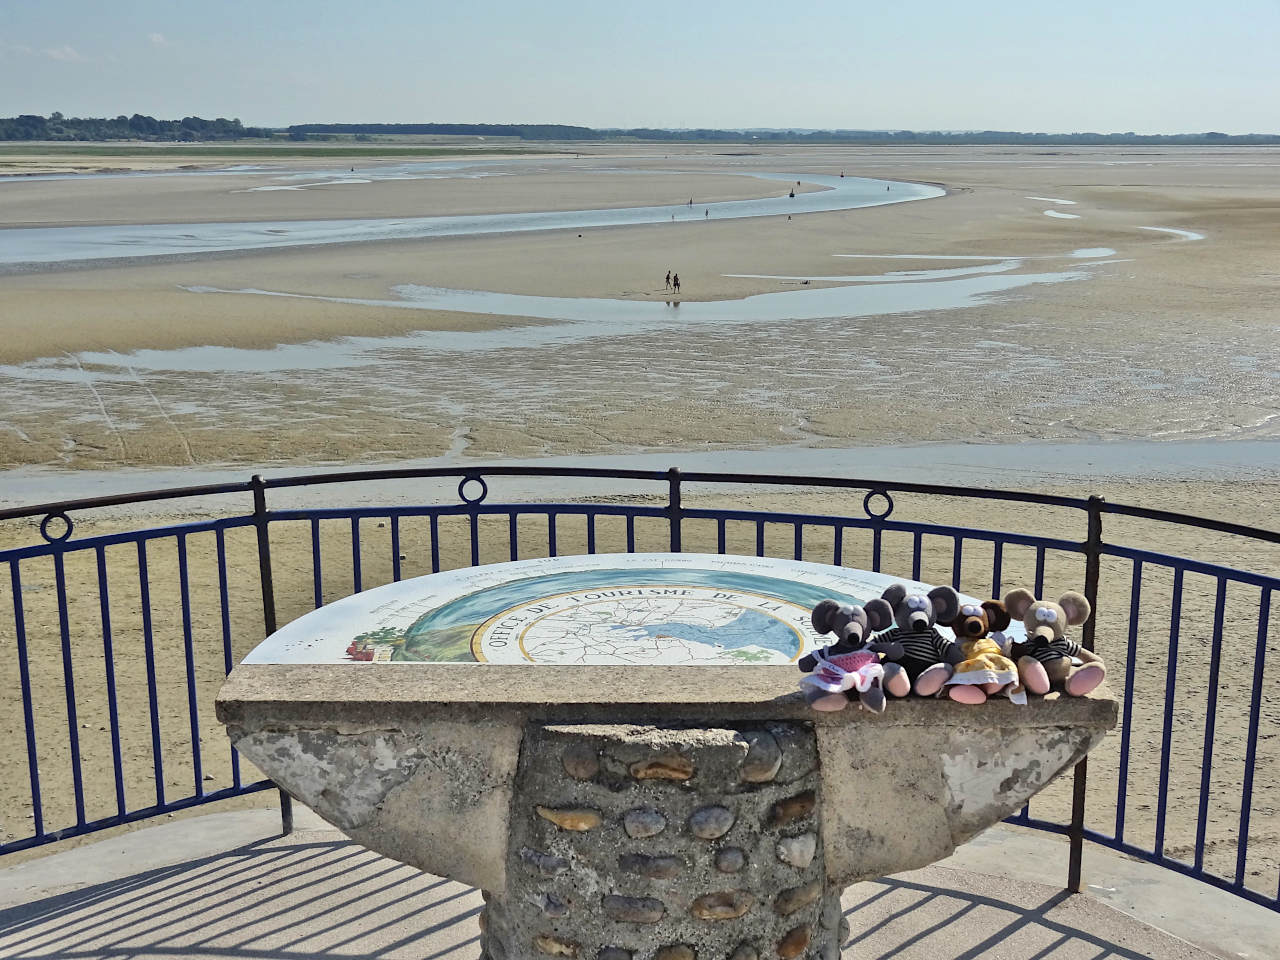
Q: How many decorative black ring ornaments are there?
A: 3